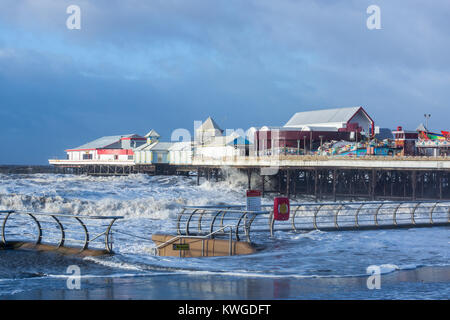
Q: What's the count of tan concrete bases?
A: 2